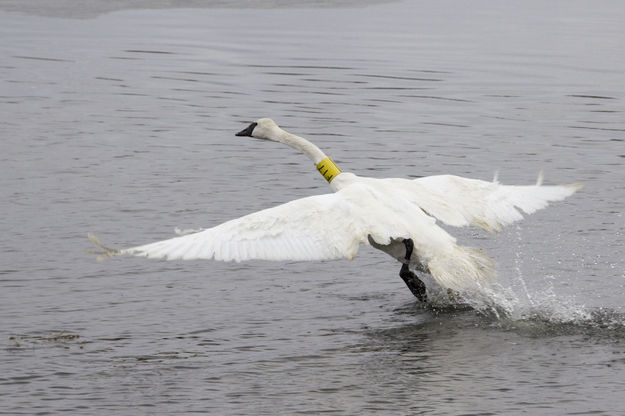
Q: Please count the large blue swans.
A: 0